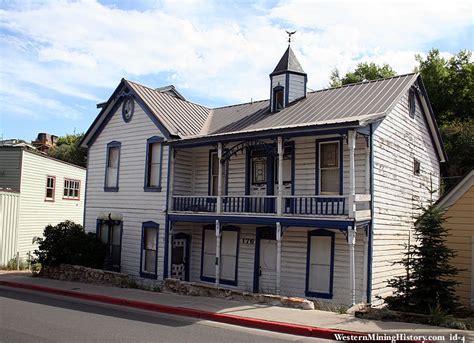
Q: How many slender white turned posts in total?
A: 6